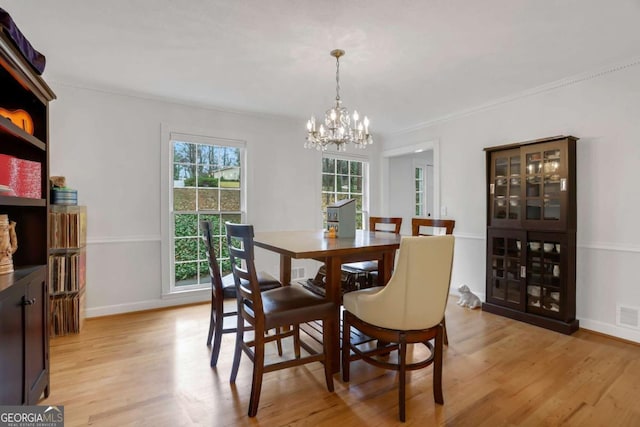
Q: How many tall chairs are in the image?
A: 5